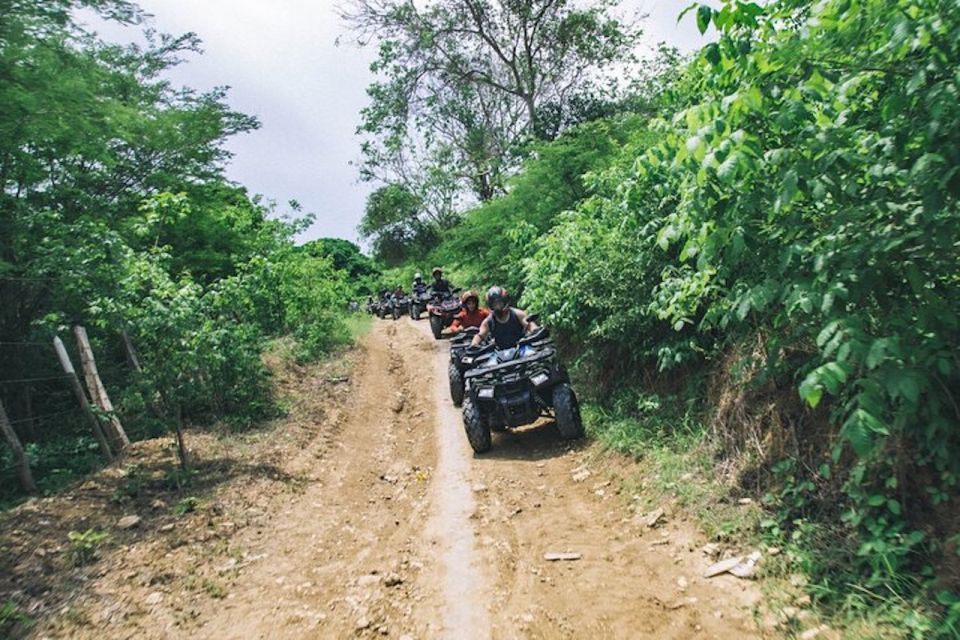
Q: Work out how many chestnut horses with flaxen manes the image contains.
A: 0